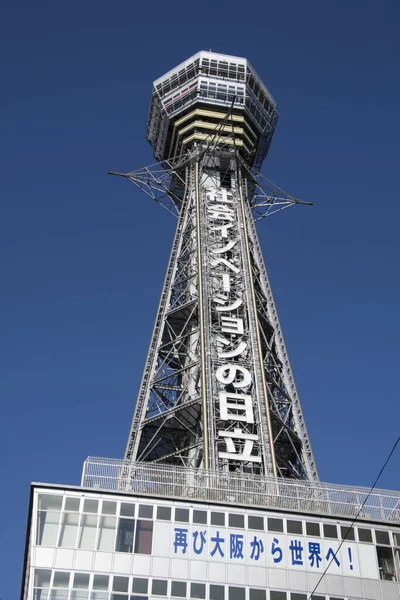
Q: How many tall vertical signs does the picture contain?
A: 1